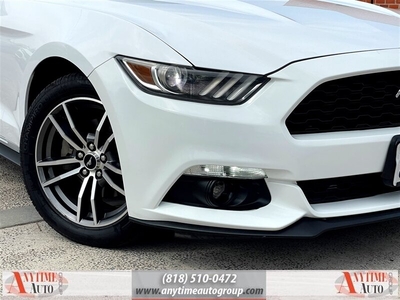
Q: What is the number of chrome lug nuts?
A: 5